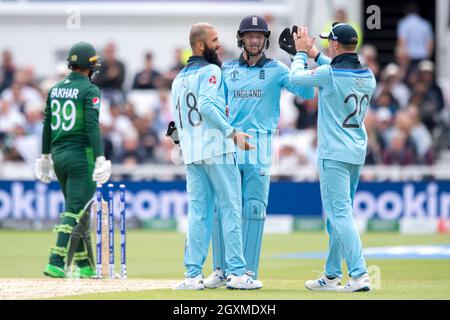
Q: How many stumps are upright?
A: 3